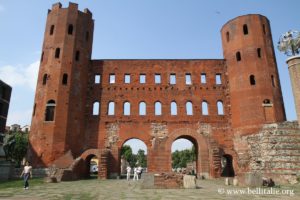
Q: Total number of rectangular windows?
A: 9